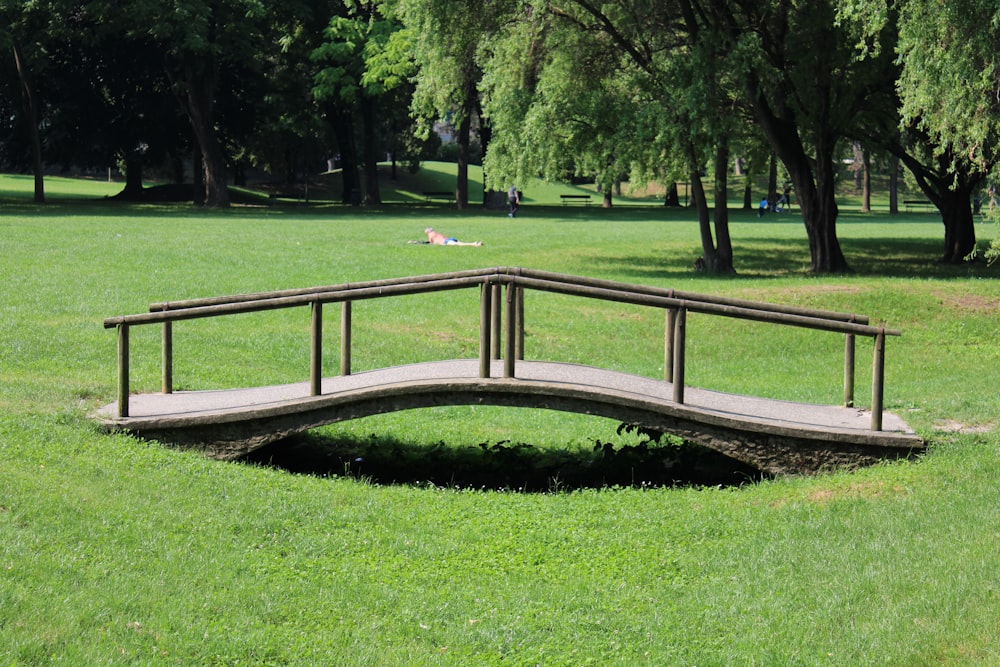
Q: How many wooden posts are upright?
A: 12